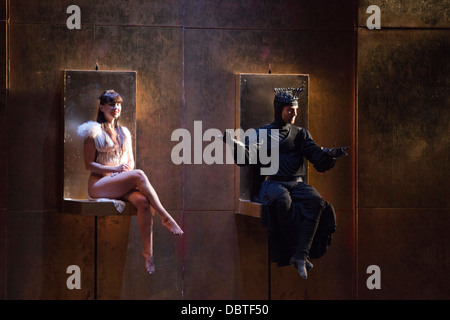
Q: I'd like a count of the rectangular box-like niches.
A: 2